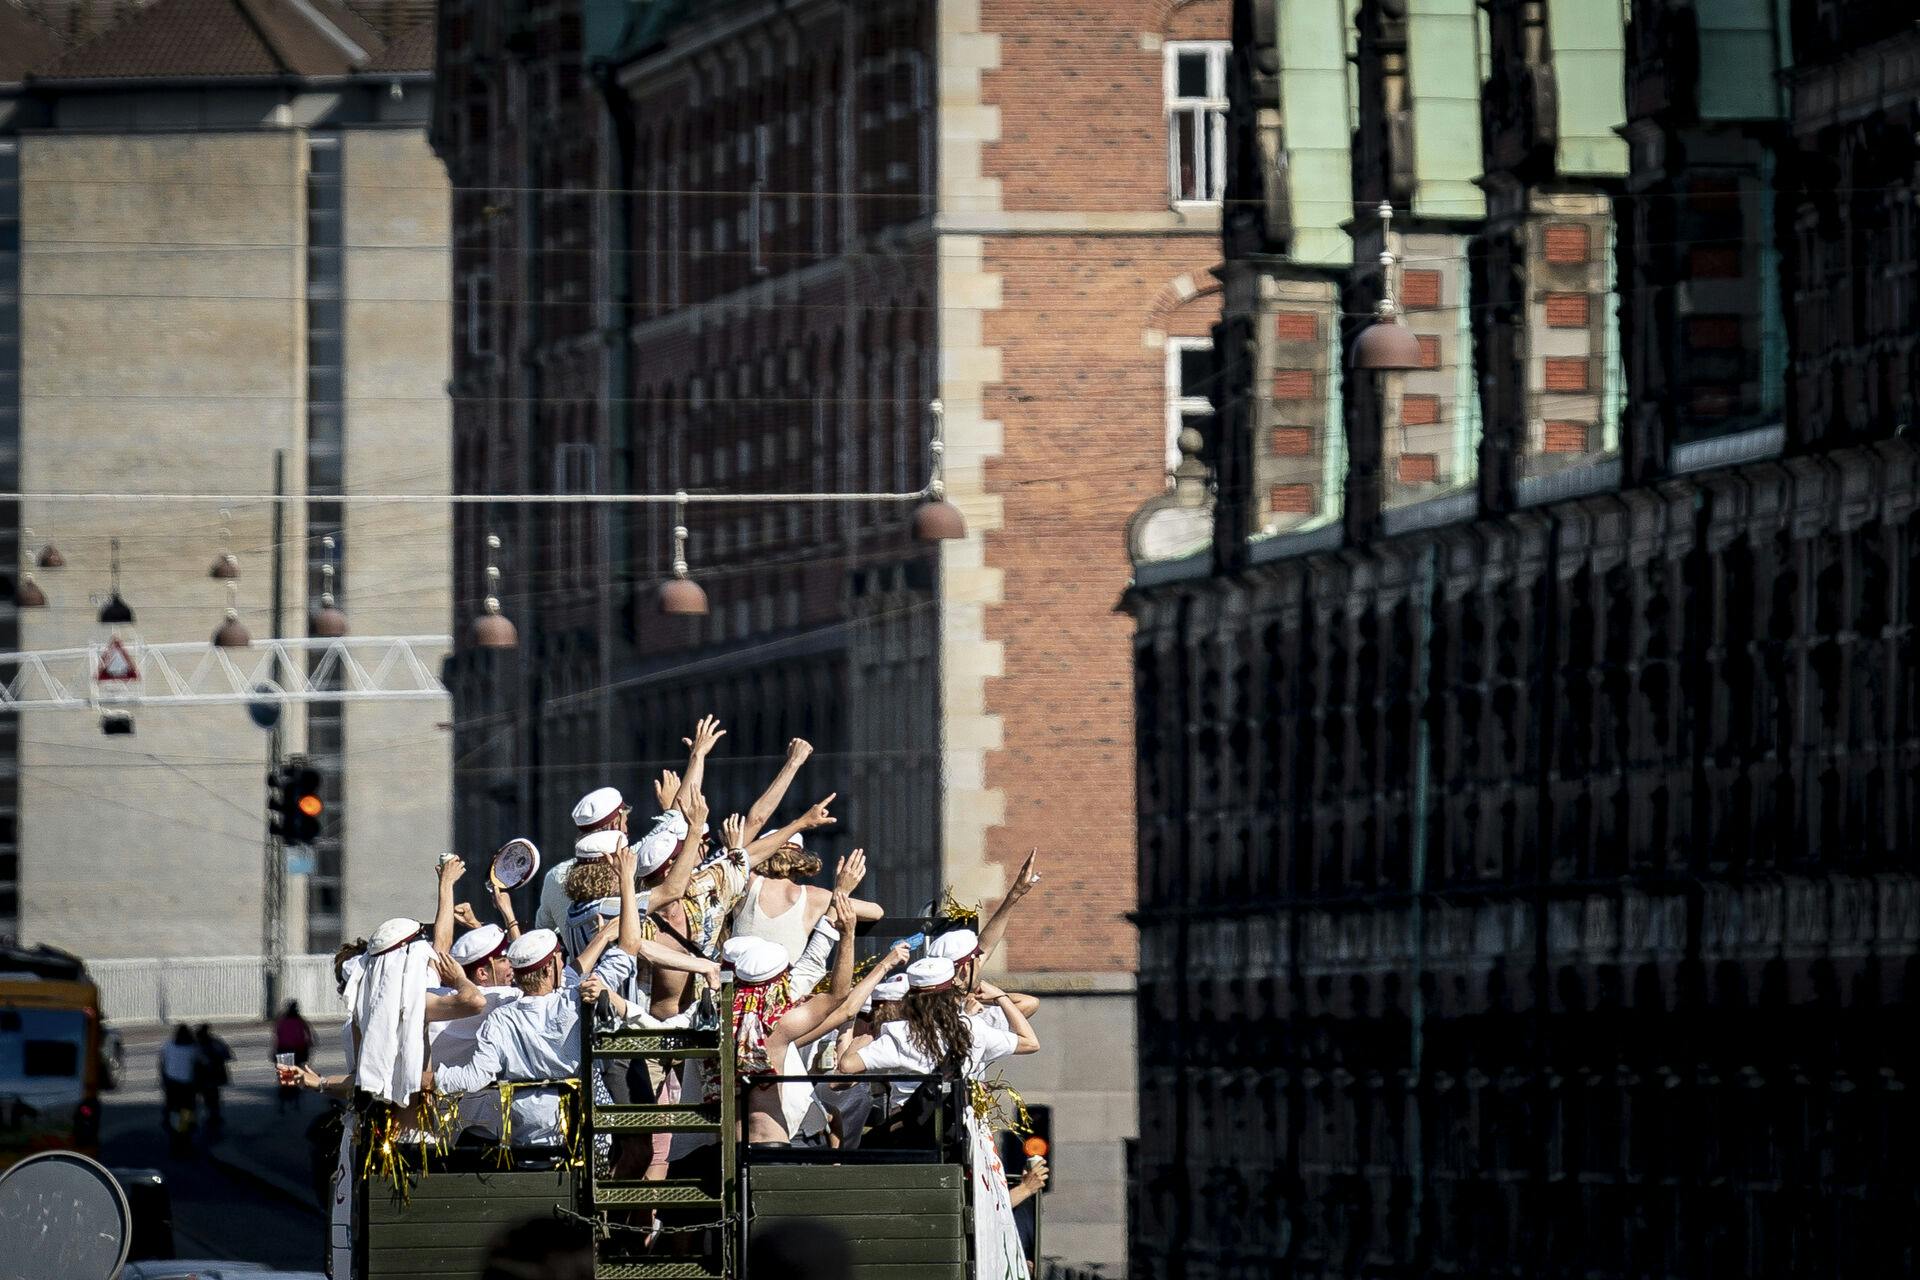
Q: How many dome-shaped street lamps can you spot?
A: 10